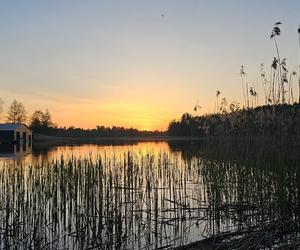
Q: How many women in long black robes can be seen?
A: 0